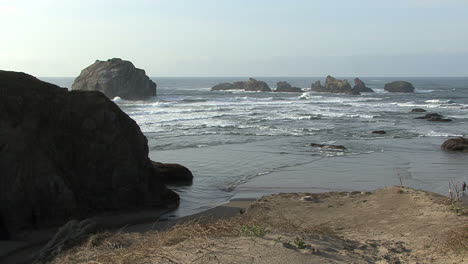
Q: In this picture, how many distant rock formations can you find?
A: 5